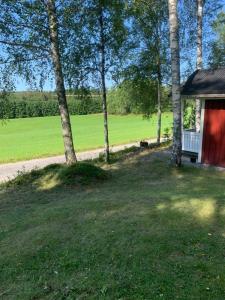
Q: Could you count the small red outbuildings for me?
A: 1